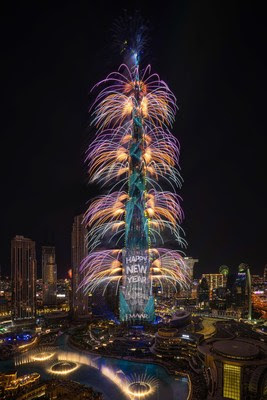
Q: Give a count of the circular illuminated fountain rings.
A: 3